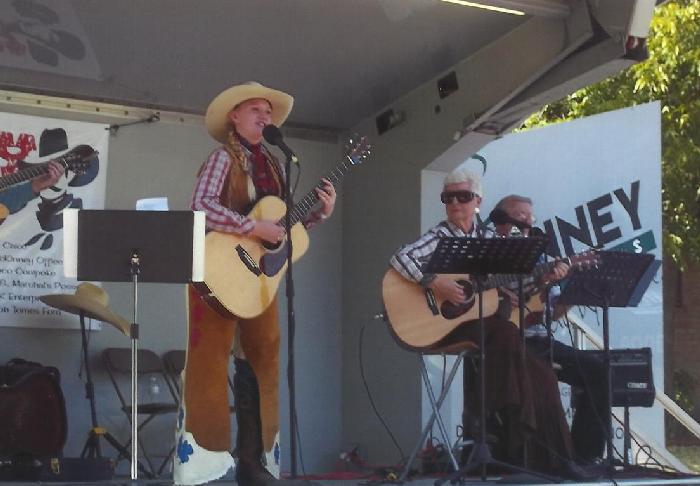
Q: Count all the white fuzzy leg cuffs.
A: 2